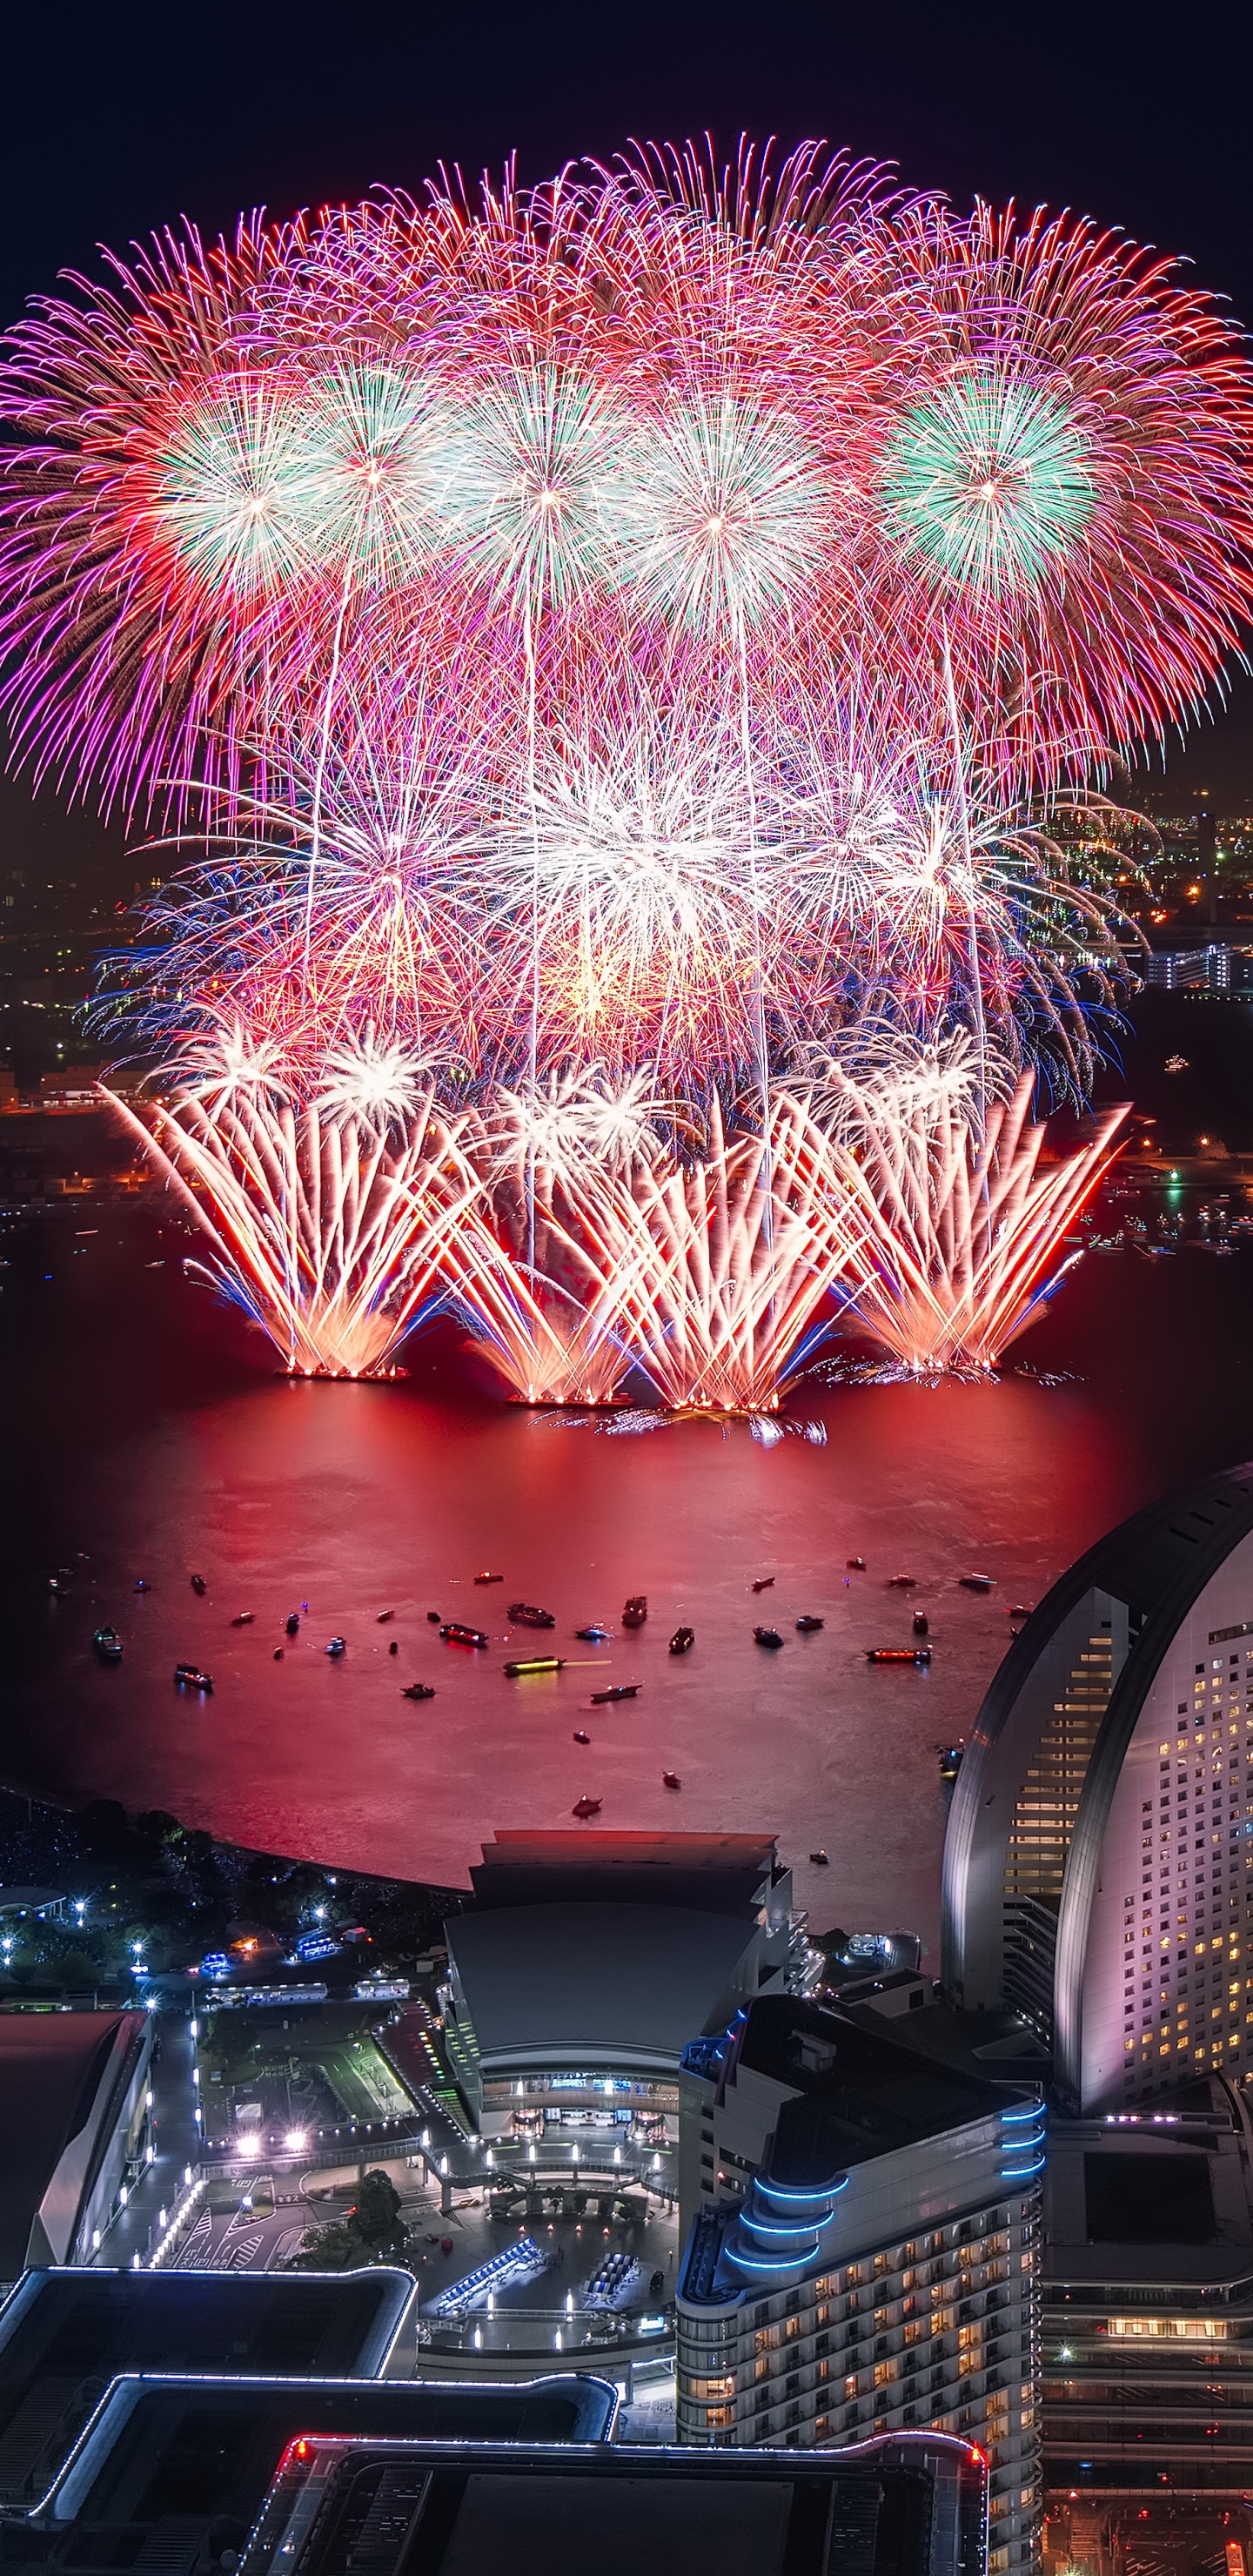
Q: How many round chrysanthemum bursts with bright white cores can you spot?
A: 5